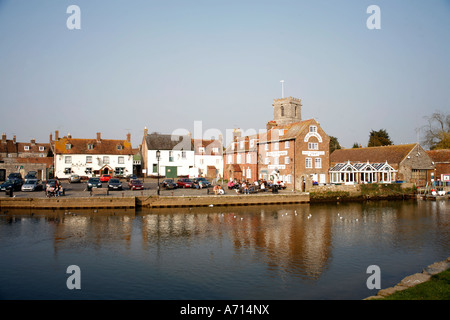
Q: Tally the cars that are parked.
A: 14